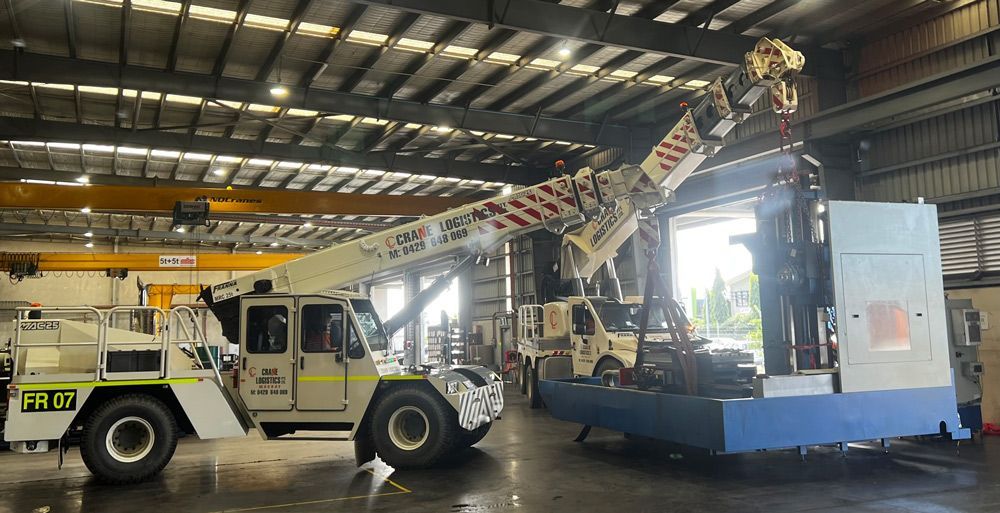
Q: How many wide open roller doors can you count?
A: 3